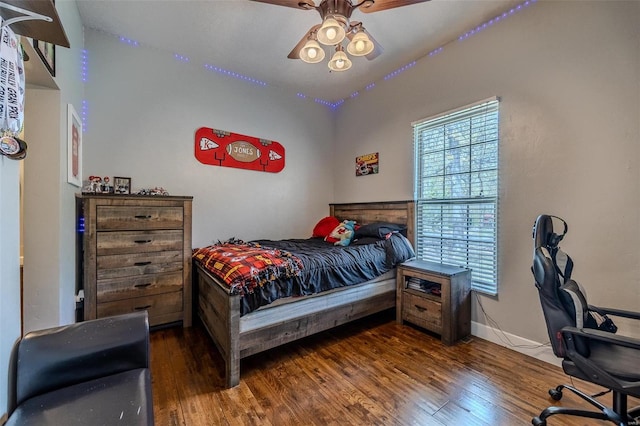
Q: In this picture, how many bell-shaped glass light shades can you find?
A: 4